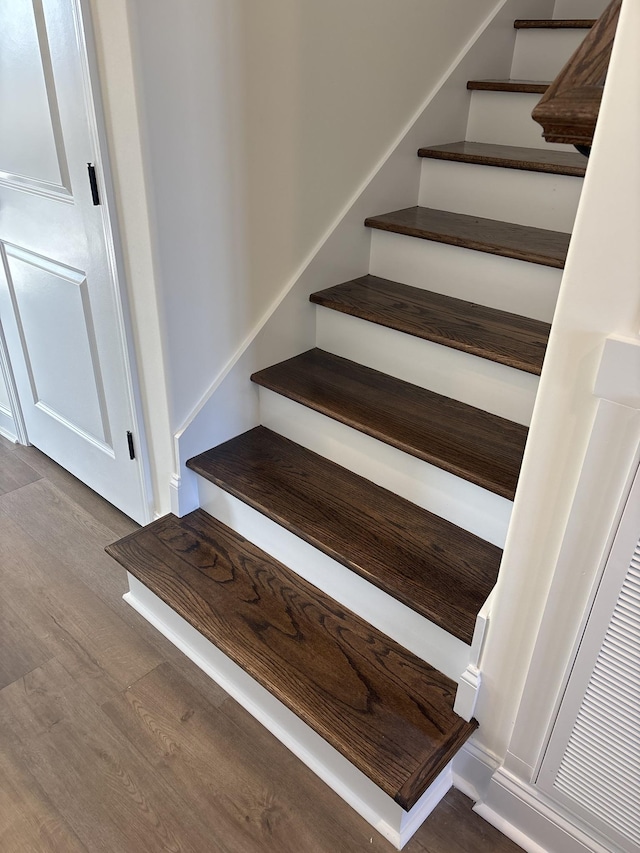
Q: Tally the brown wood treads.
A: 8